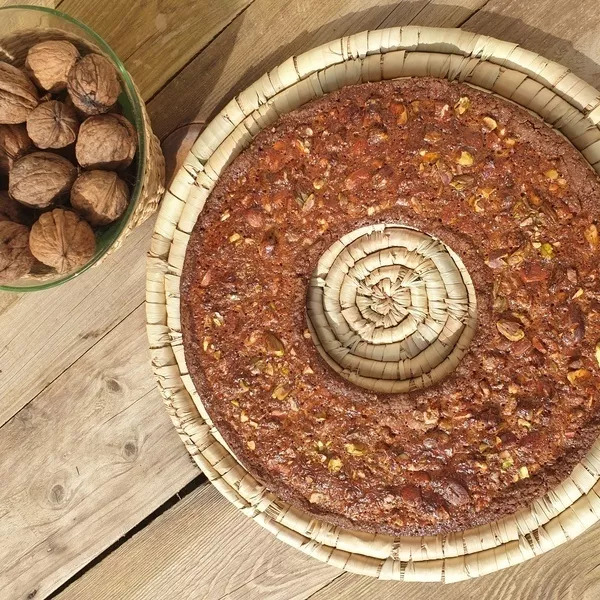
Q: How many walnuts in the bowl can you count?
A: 11